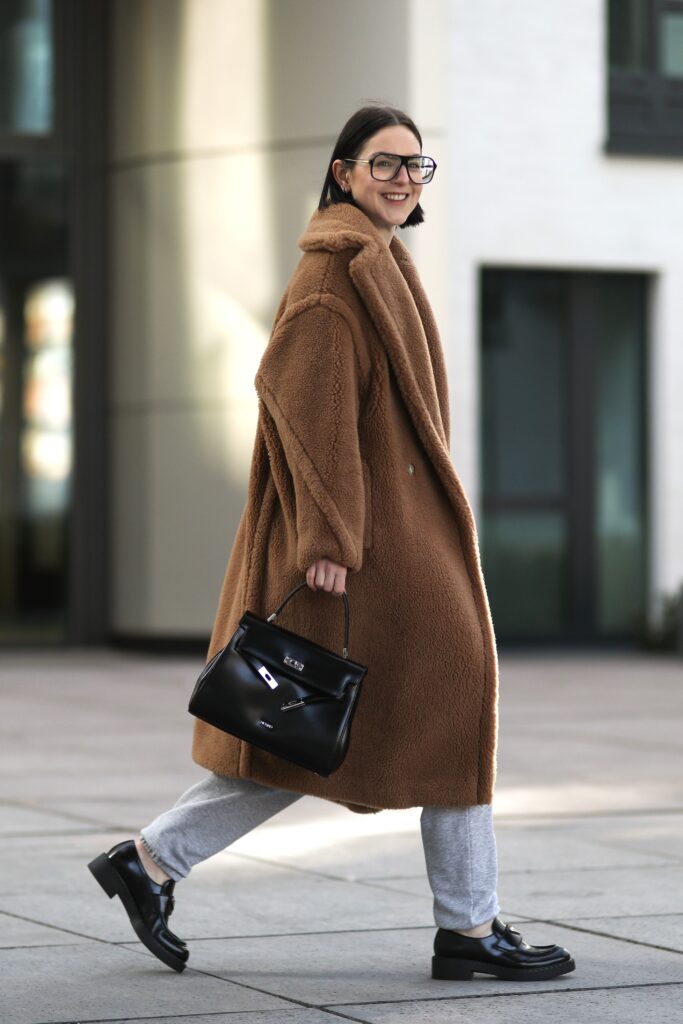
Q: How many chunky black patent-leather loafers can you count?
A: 2